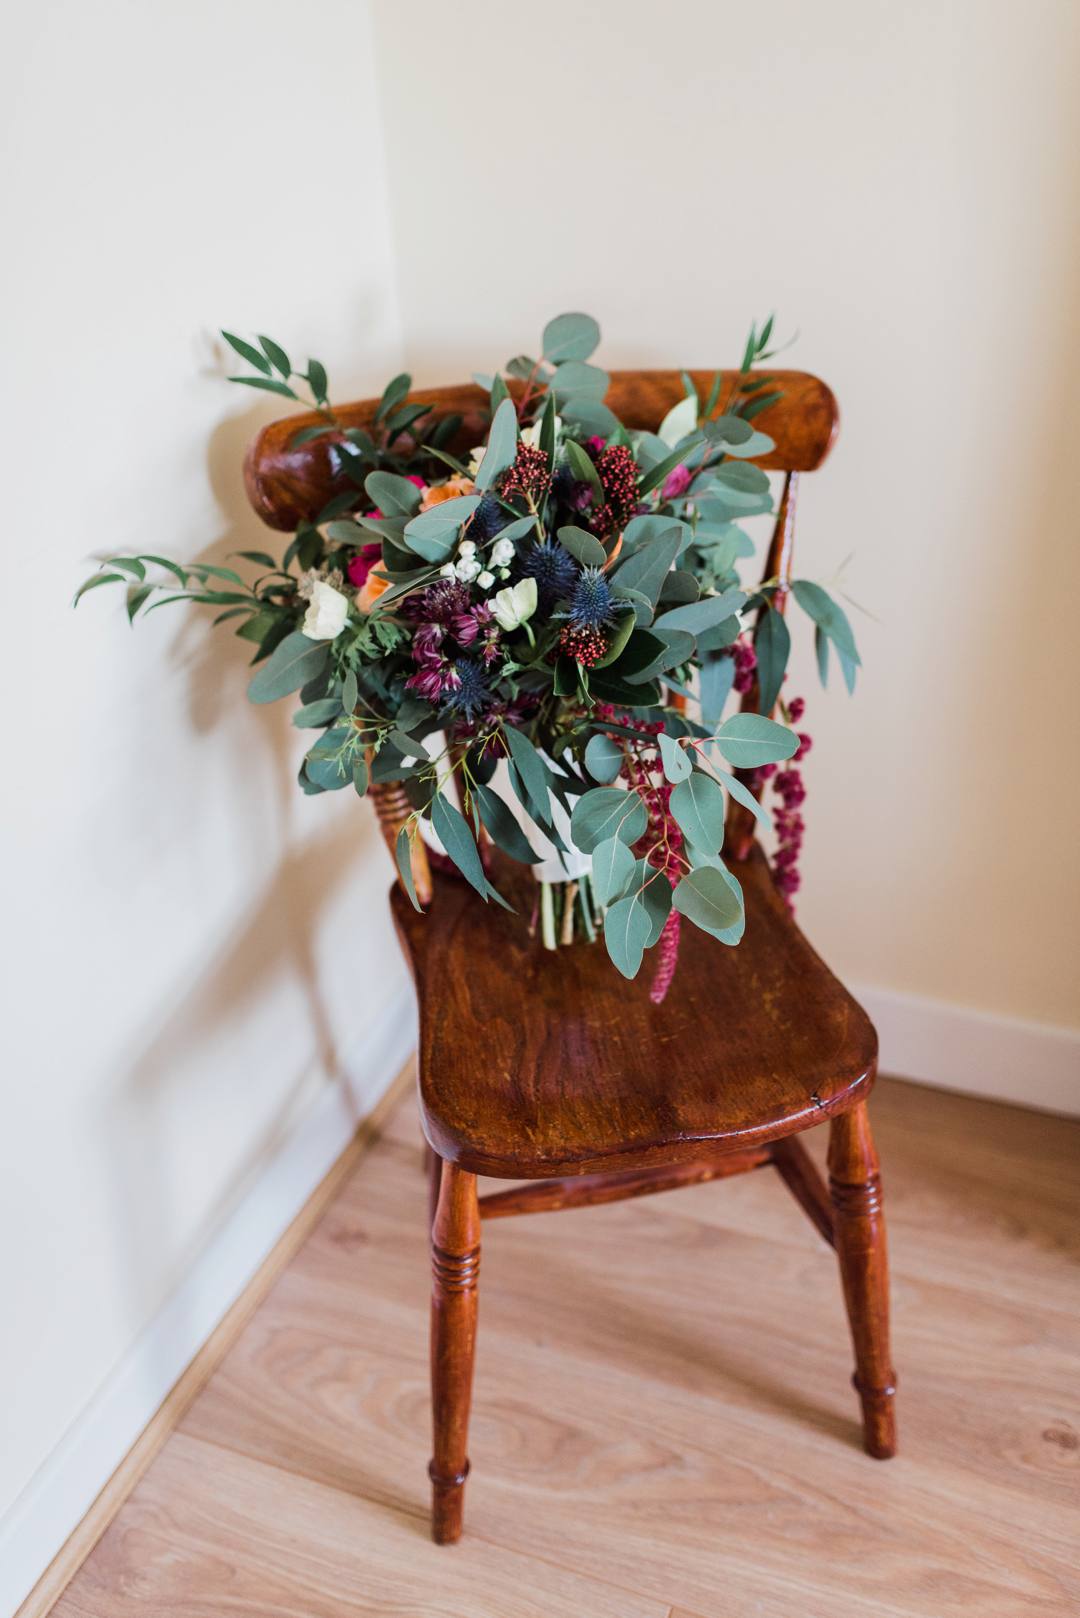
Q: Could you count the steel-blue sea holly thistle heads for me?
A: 4